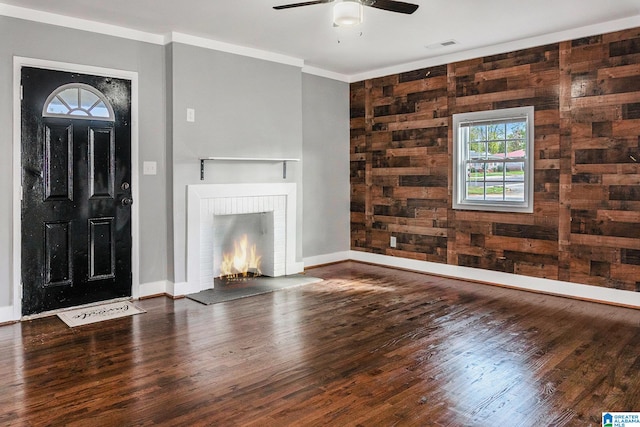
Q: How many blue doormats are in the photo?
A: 0